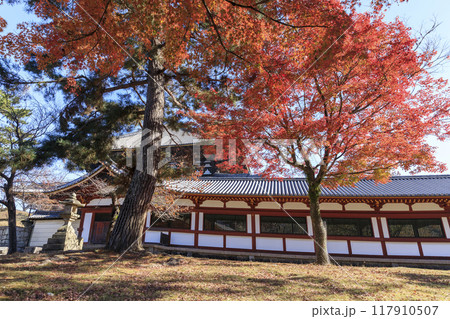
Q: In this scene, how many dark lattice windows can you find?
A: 5